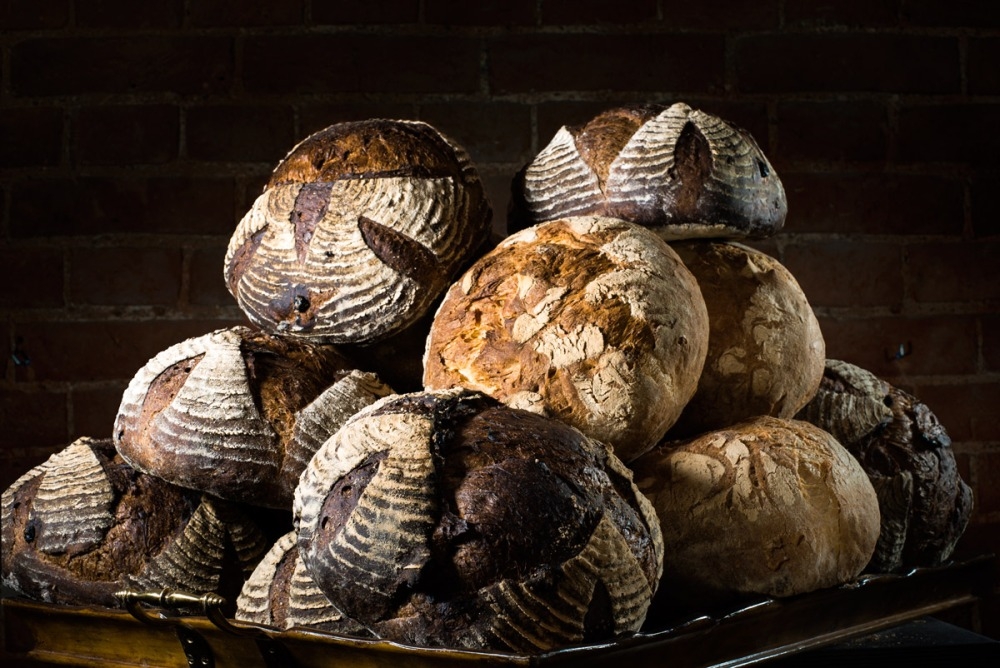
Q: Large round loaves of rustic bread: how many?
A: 10